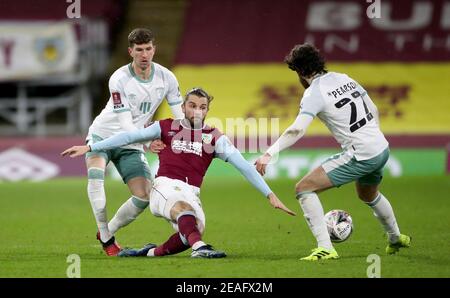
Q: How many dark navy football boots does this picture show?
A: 2